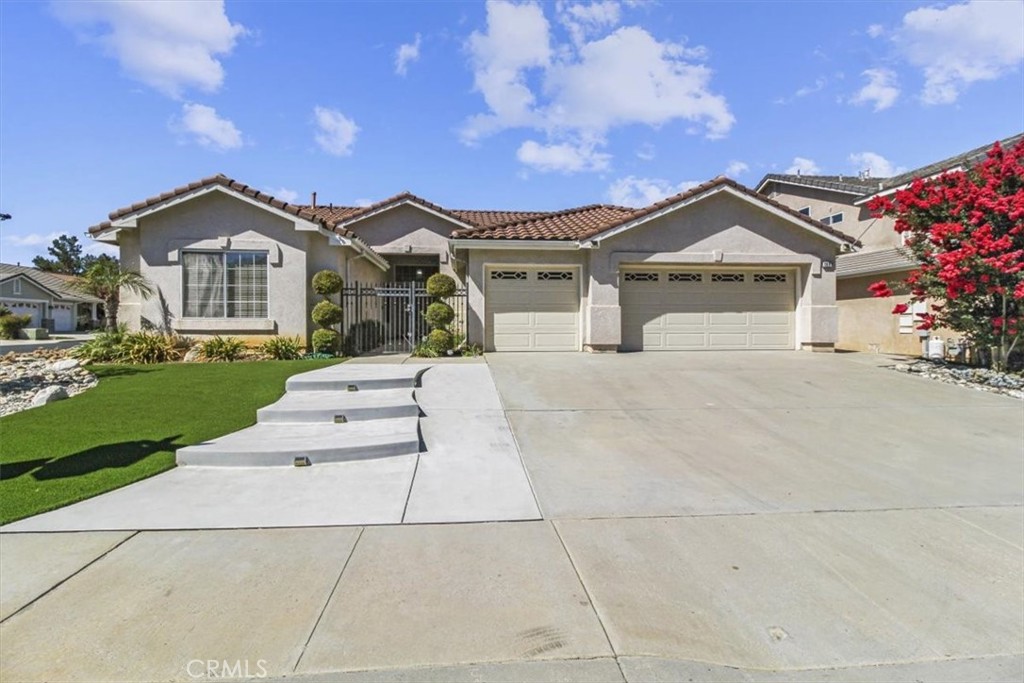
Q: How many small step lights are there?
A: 3